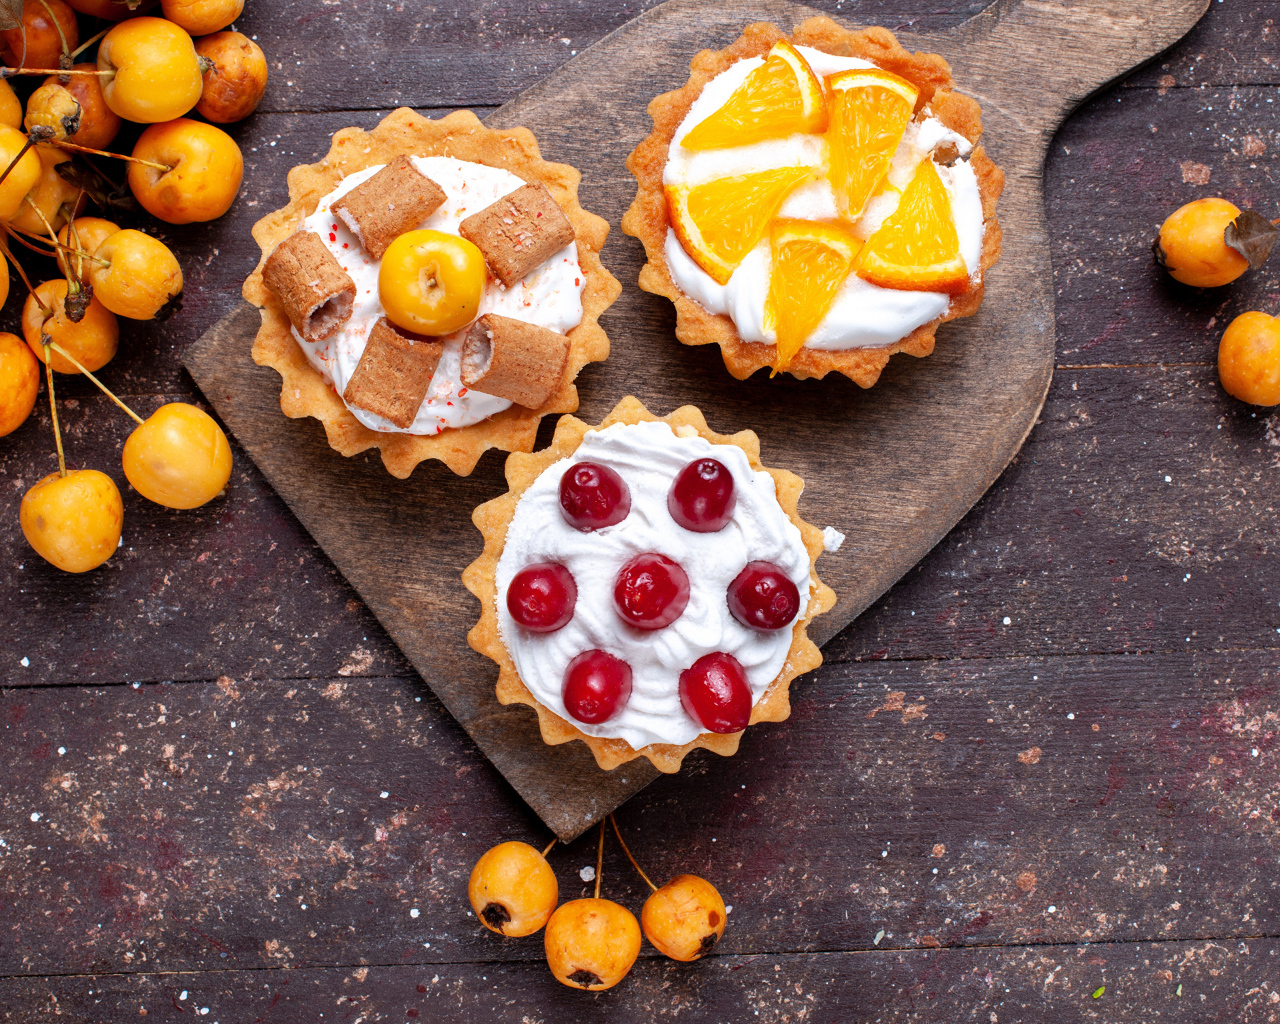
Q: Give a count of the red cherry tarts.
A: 1